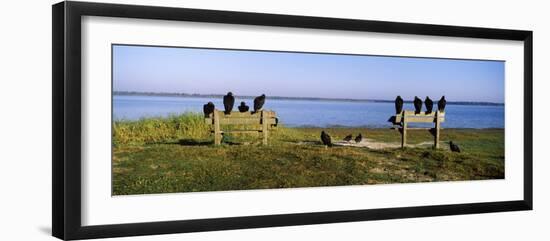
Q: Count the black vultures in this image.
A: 12